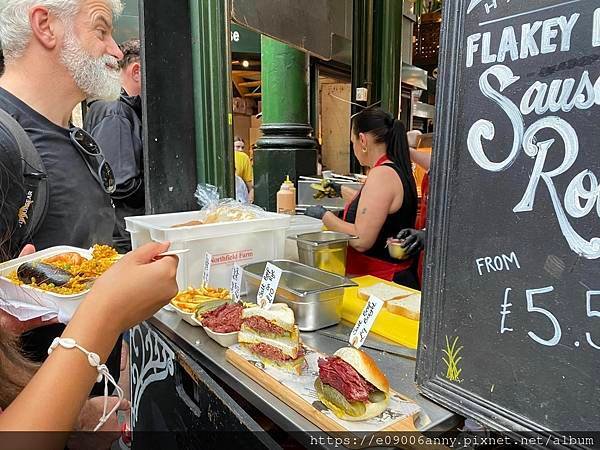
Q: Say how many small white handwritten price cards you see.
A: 4